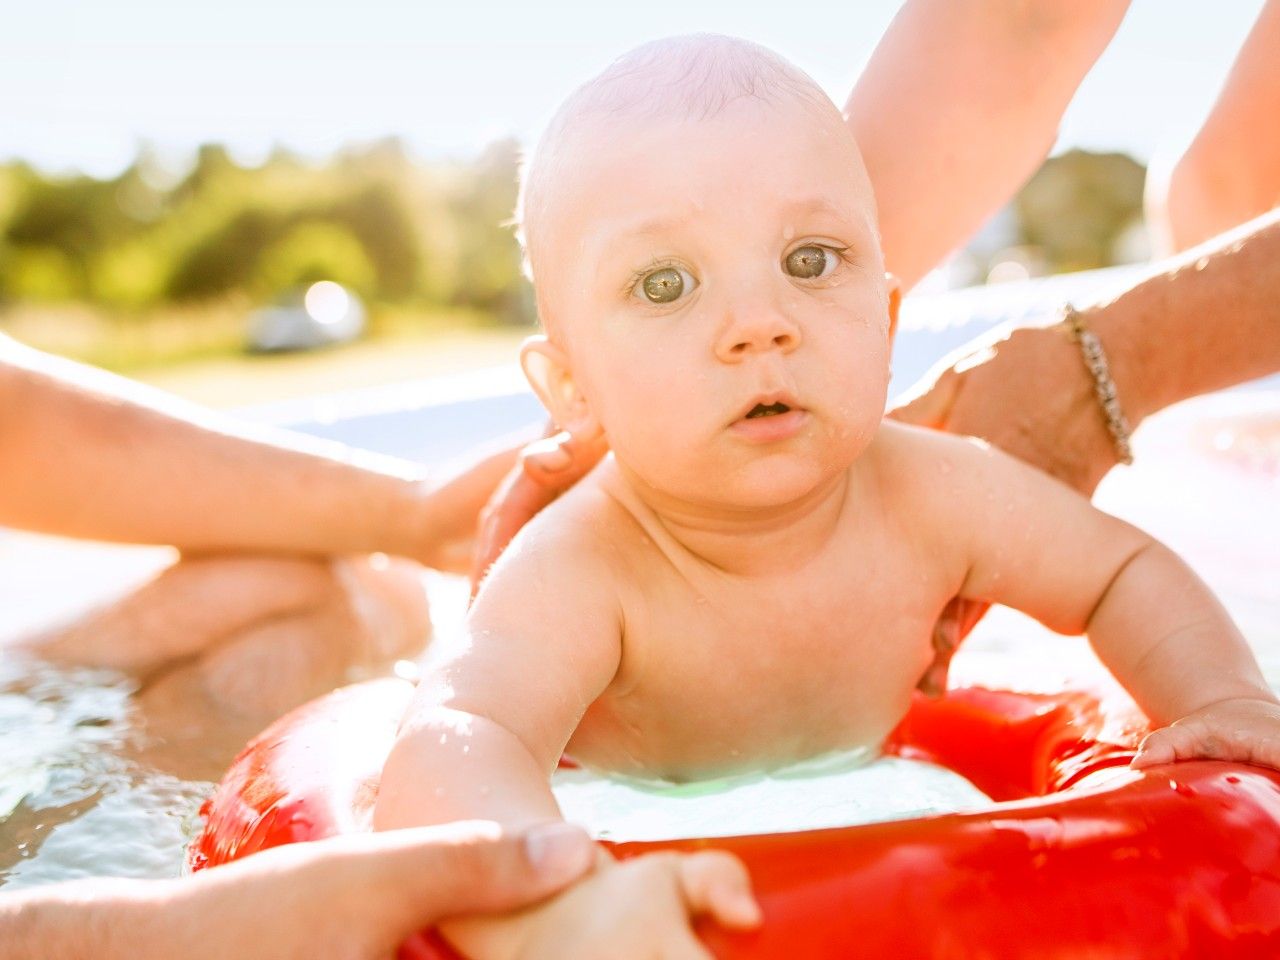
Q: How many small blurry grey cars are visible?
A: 1